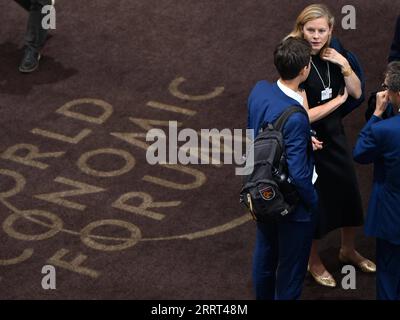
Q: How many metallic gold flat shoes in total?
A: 2